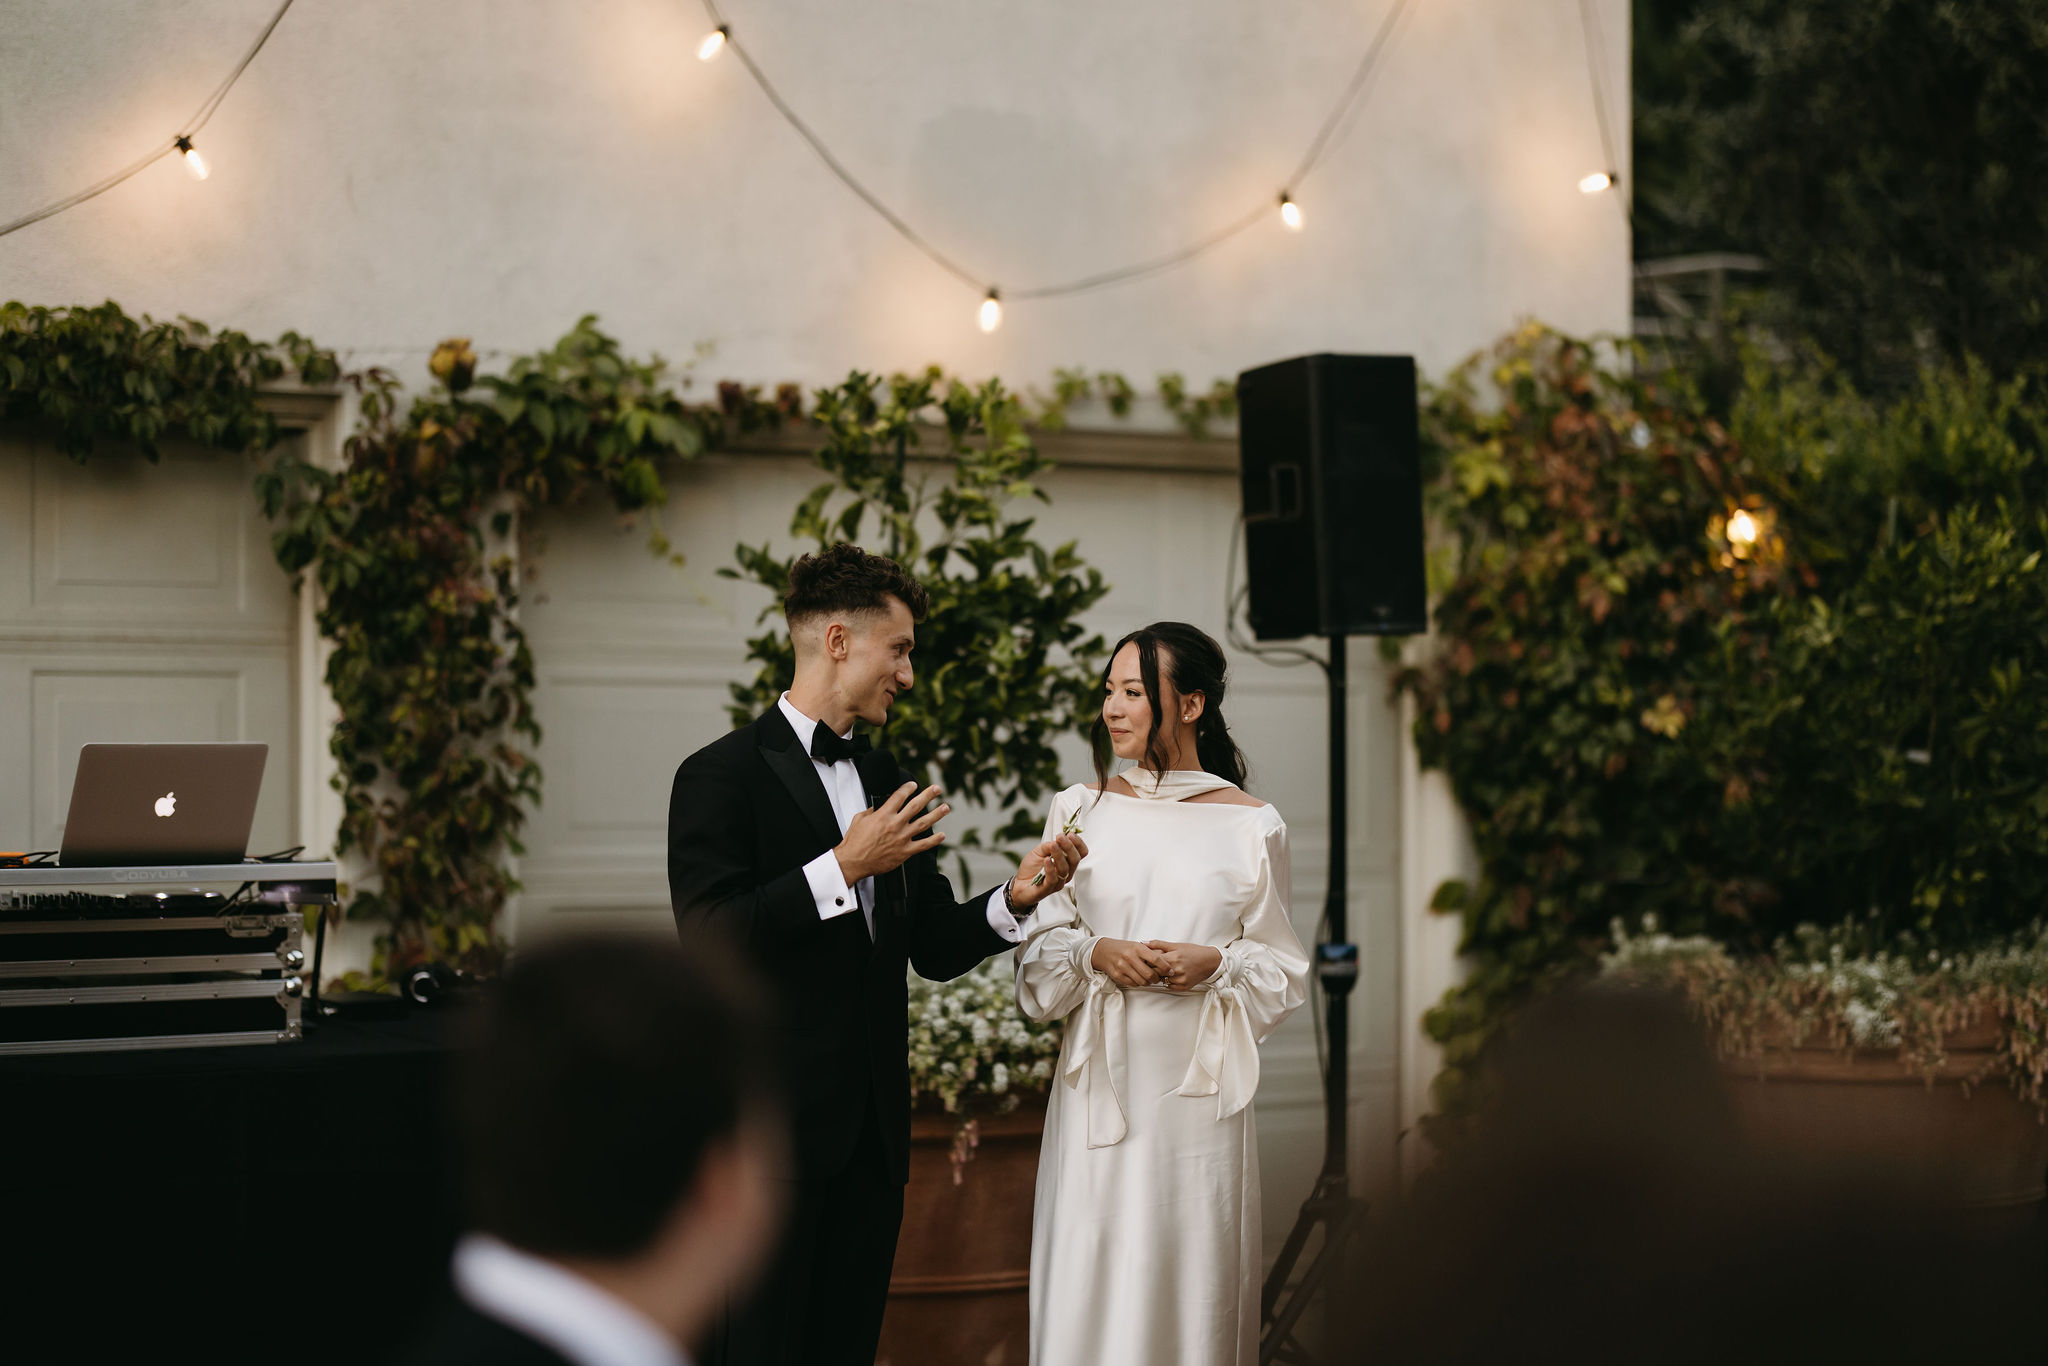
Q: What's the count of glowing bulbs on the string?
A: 5